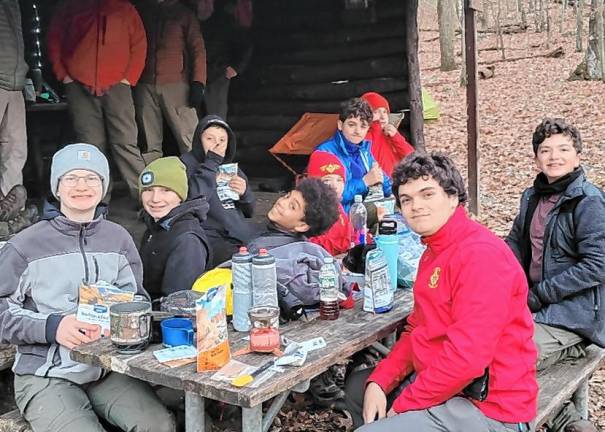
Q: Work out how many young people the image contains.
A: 9